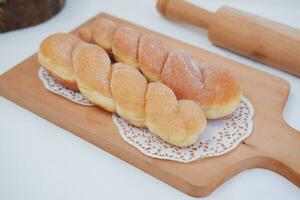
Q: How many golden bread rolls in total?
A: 2